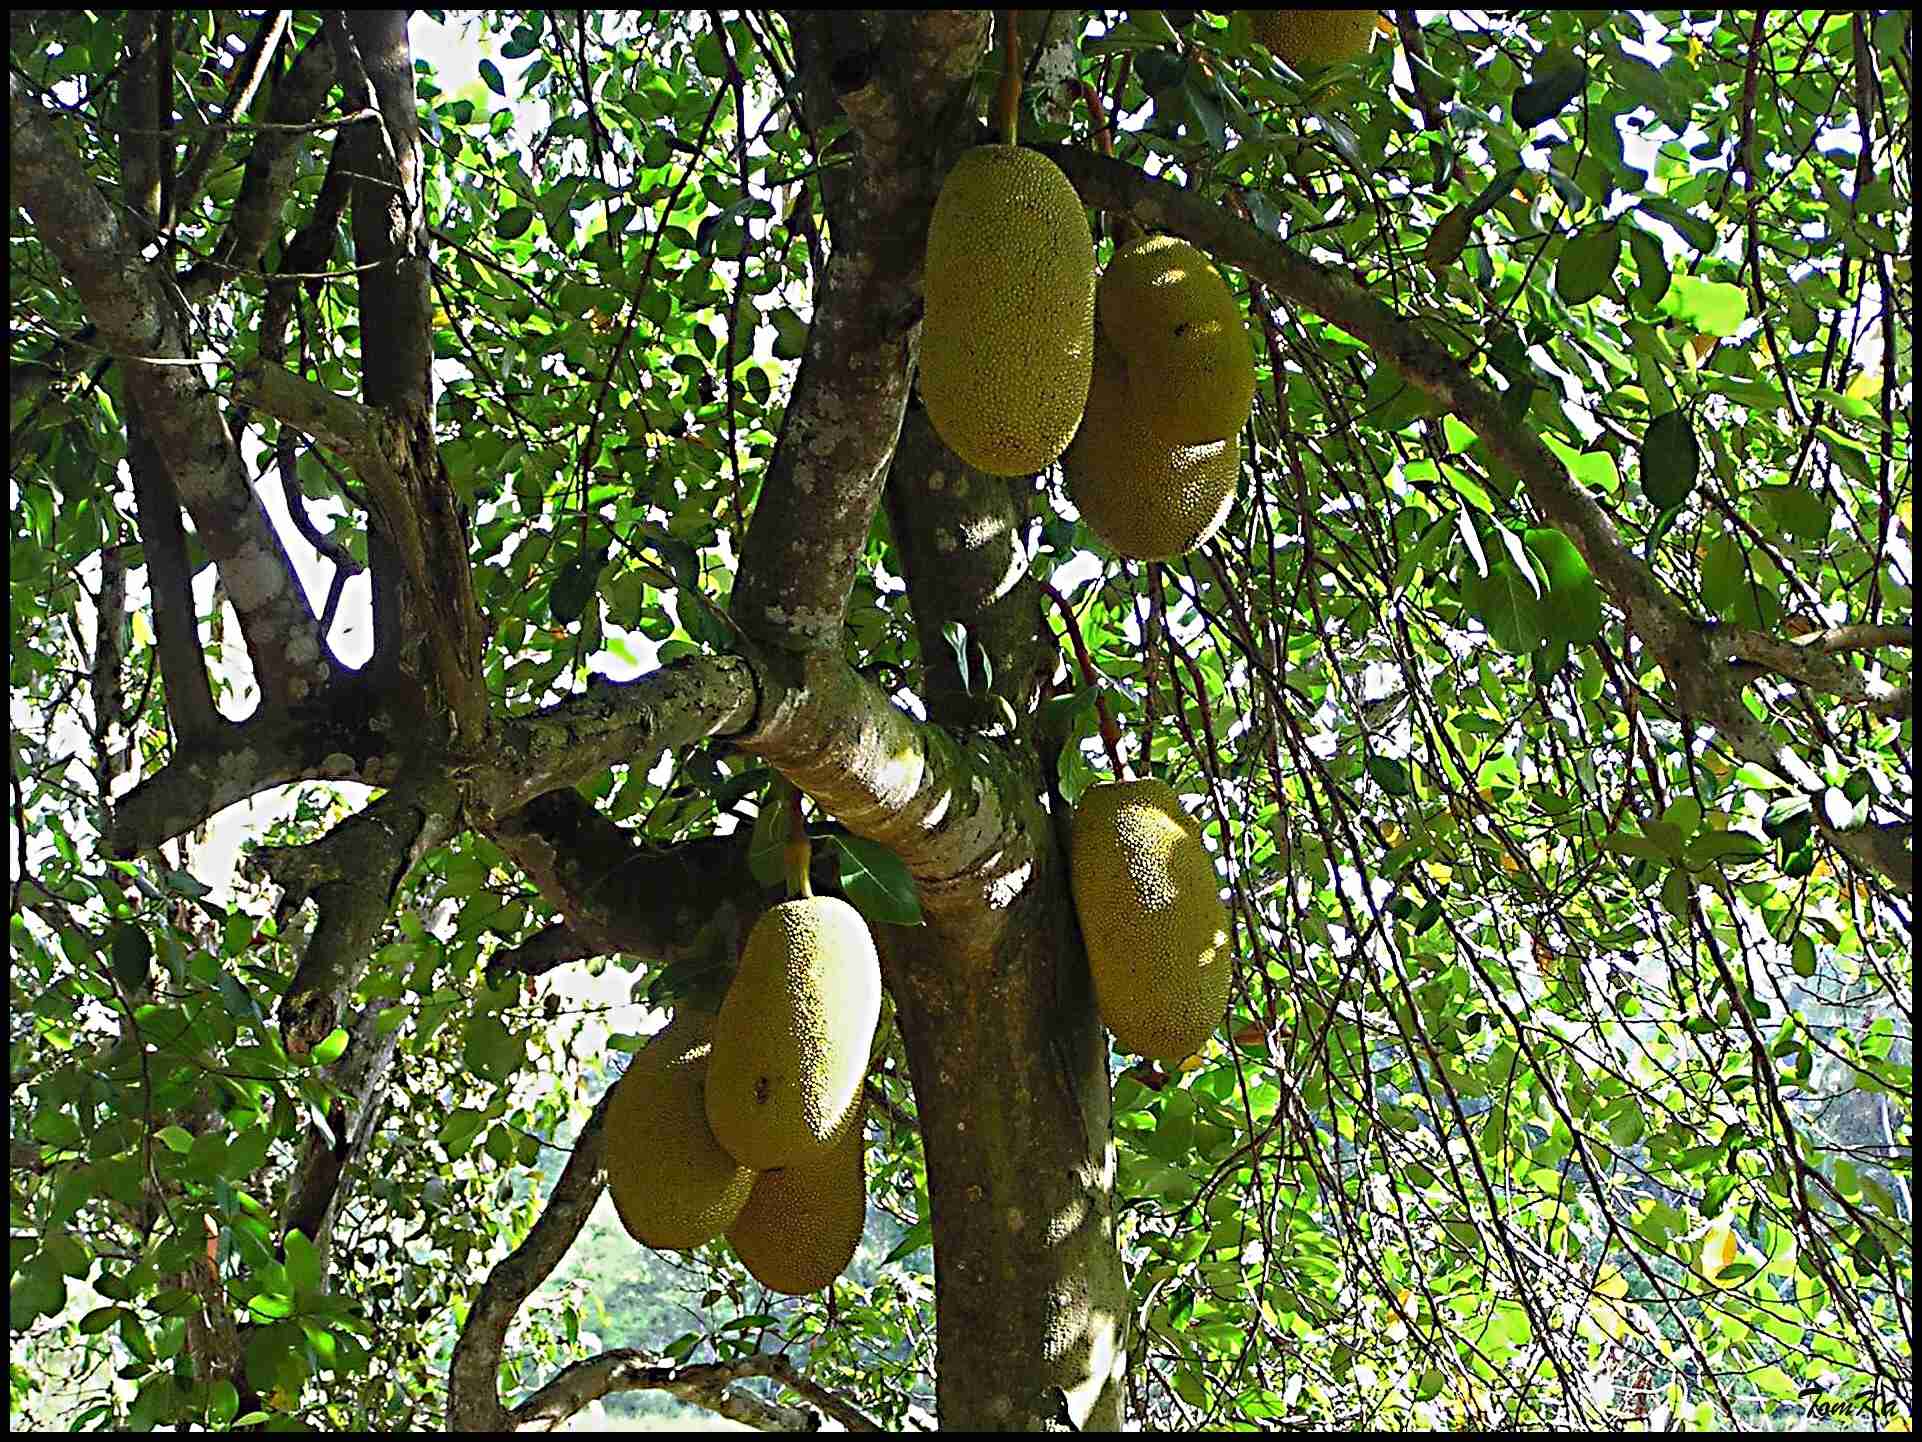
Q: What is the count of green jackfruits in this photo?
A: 8